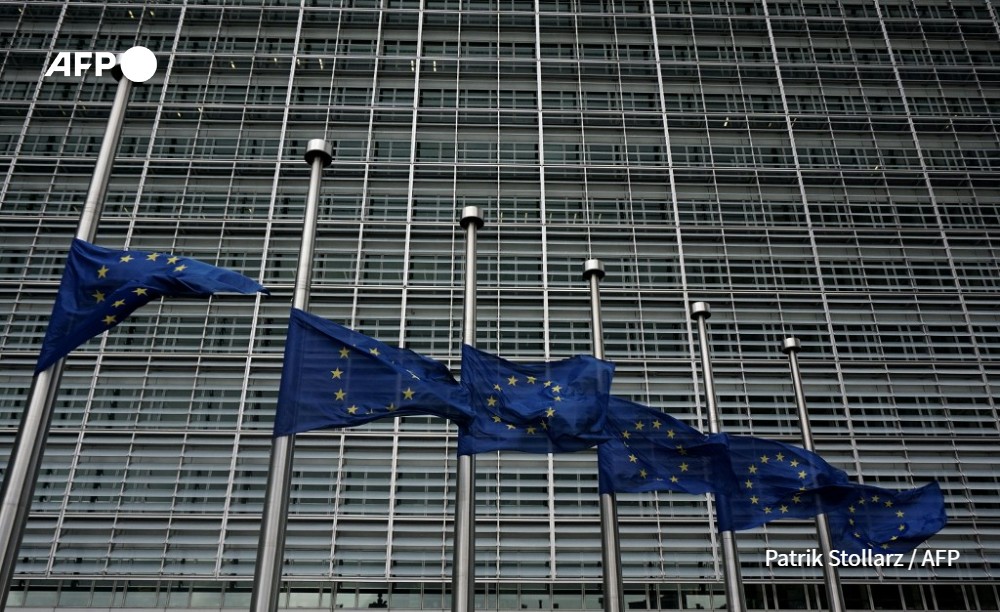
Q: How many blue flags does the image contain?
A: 6